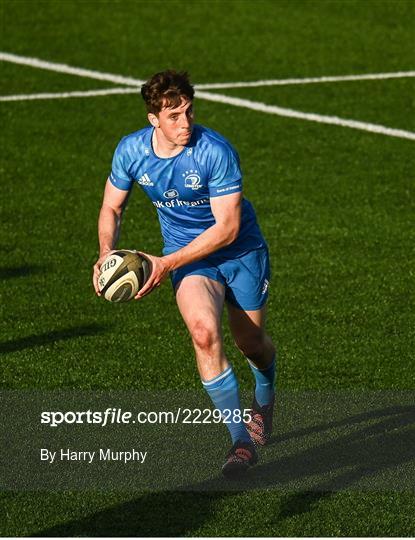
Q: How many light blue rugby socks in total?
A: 2